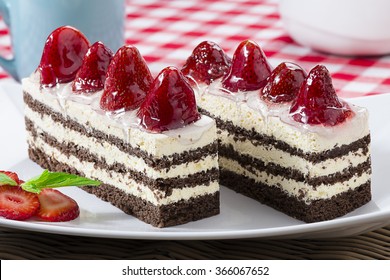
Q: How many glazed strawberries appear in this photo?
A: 8